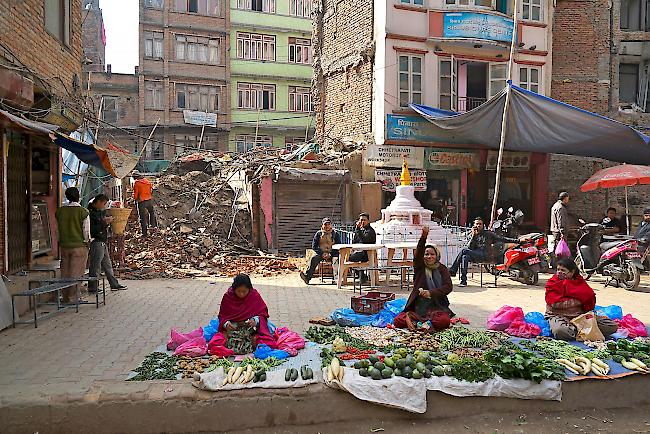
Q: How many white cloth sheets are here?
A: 3